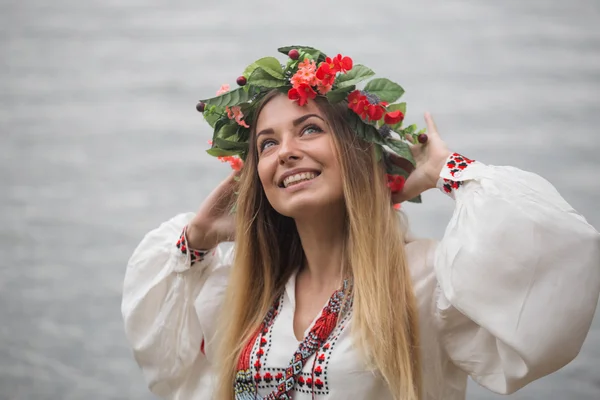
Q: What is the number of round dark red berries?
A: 4